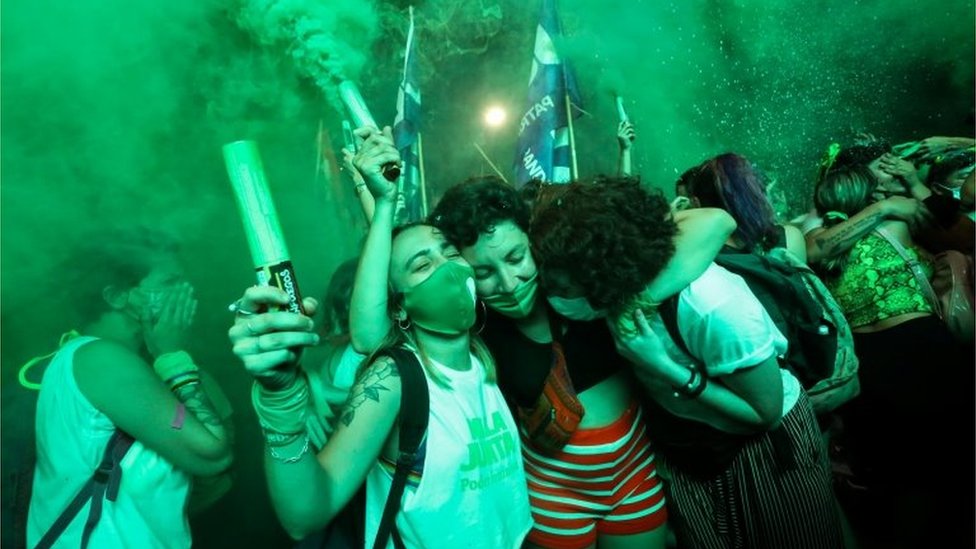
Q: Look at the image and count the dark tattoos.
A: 3